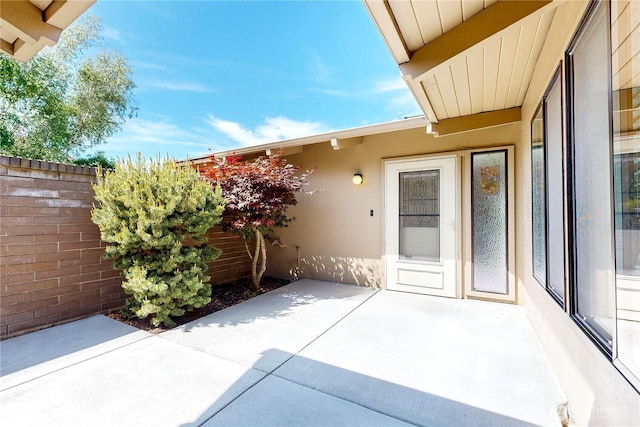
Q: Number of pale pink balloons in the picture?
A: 0